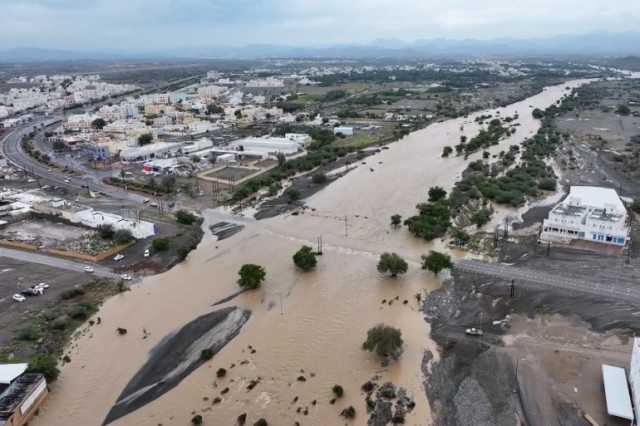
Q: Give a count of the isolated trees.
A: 5